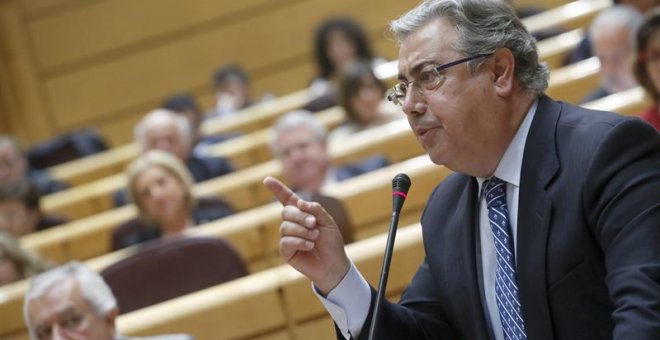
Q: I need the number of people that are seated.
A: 13